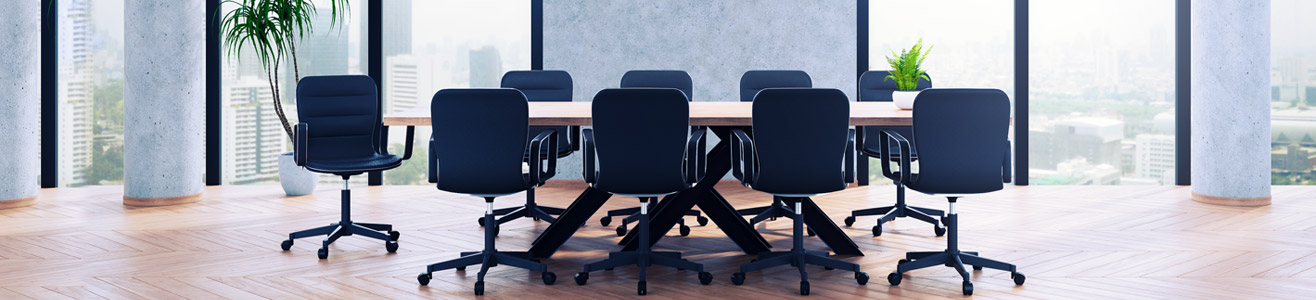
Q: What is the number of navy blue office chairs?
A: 9